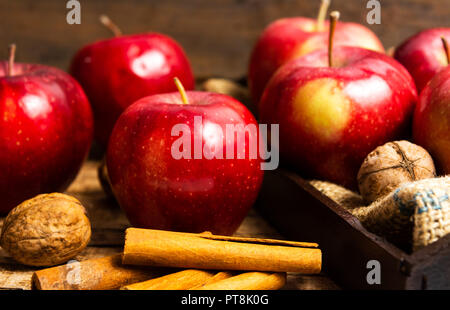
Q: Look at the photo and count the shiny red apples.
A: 7